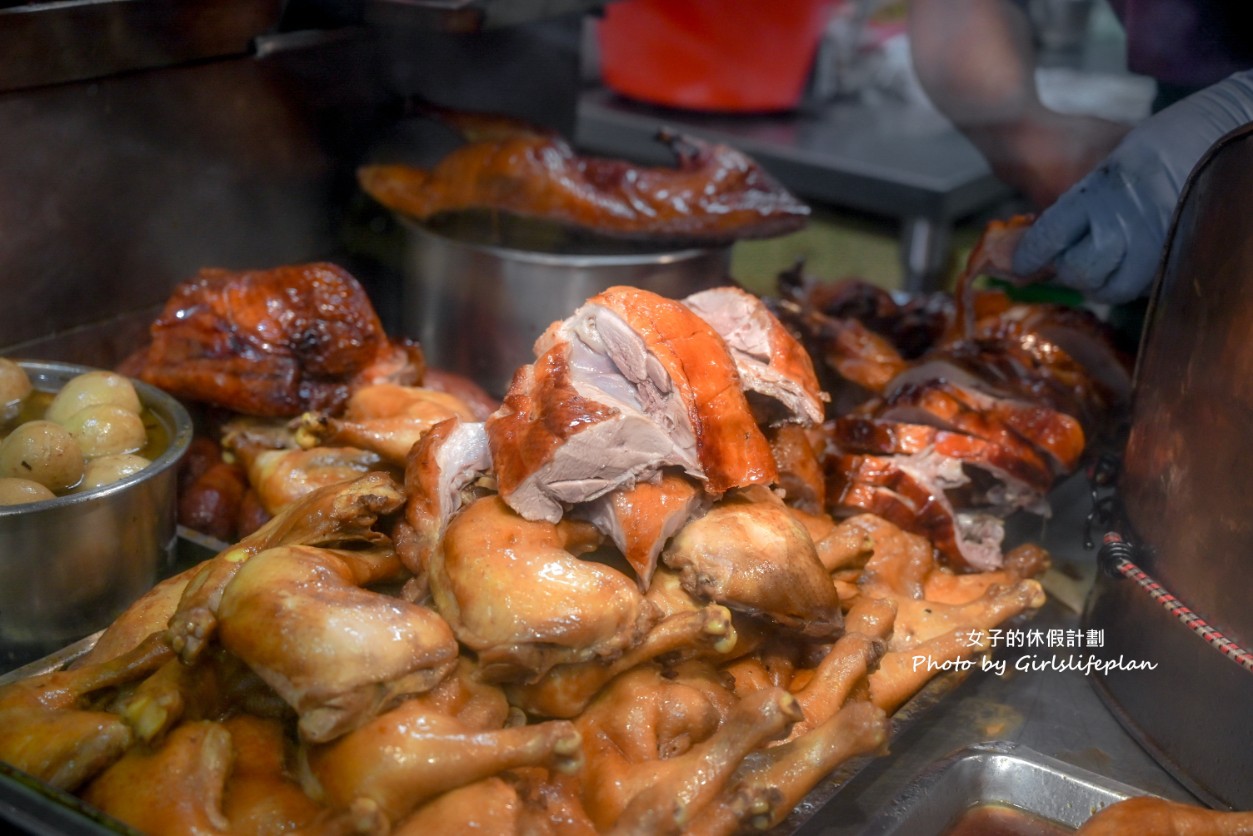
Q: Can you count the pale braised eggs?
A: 6